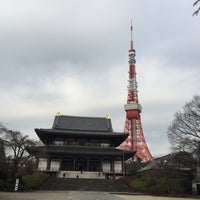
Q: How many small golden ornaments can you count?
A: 2